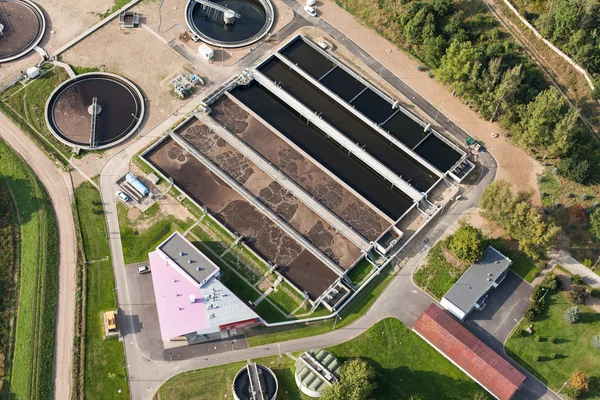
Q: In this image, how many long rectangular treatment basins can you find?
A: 6